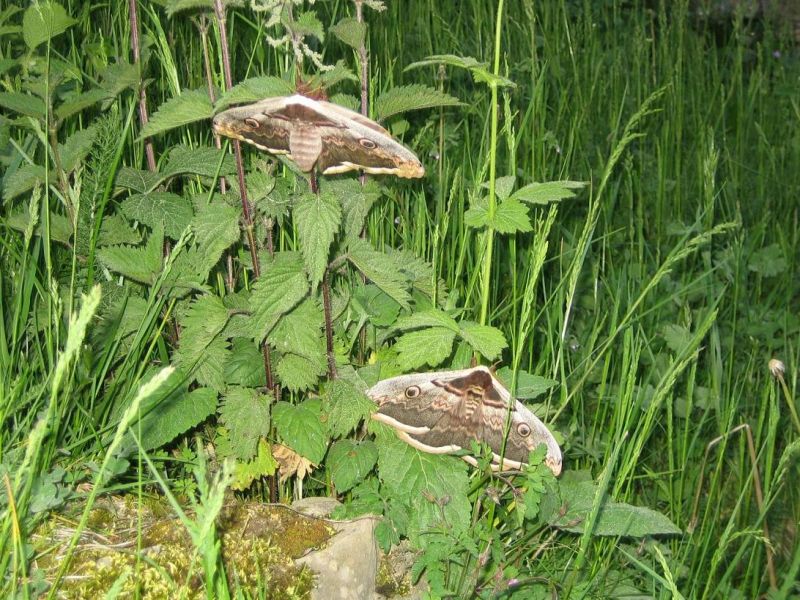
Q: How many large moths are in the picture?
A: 2